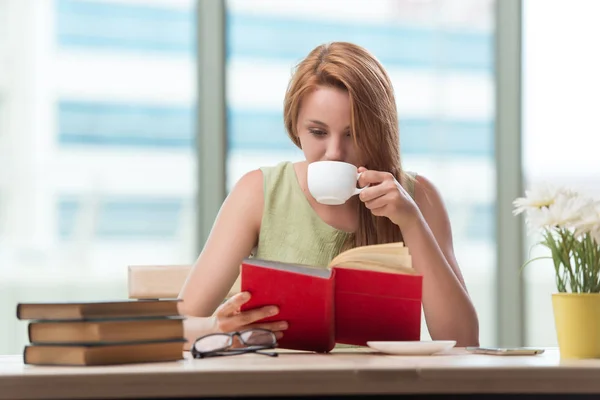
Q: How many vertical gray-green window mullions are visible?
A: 2